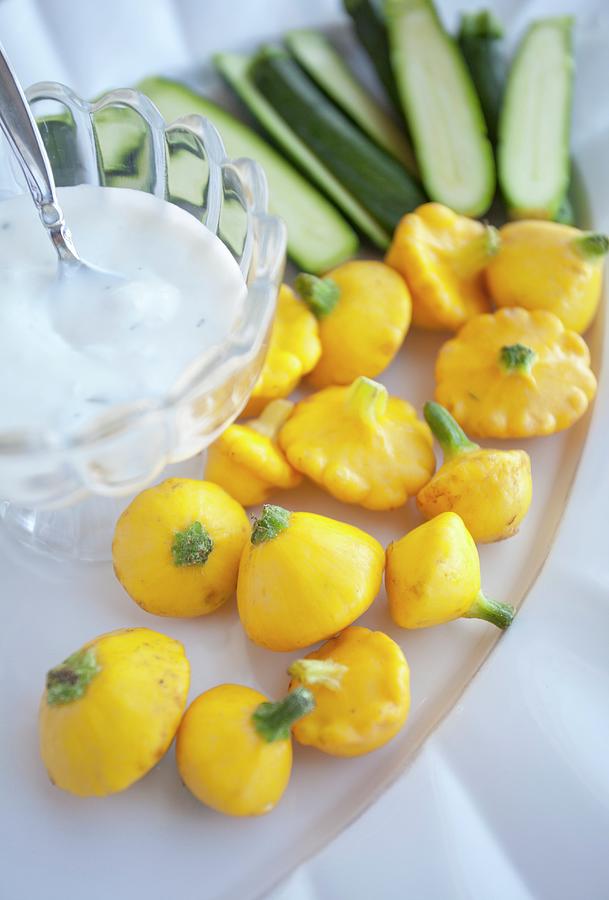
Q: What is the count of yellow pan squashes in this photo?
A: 14